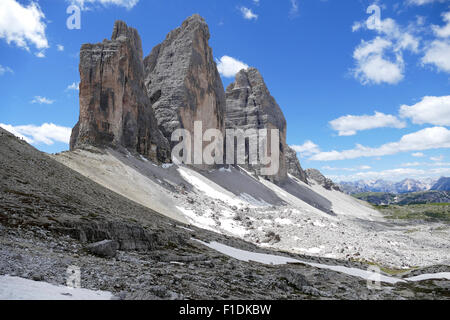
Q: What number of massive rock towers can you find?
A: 3